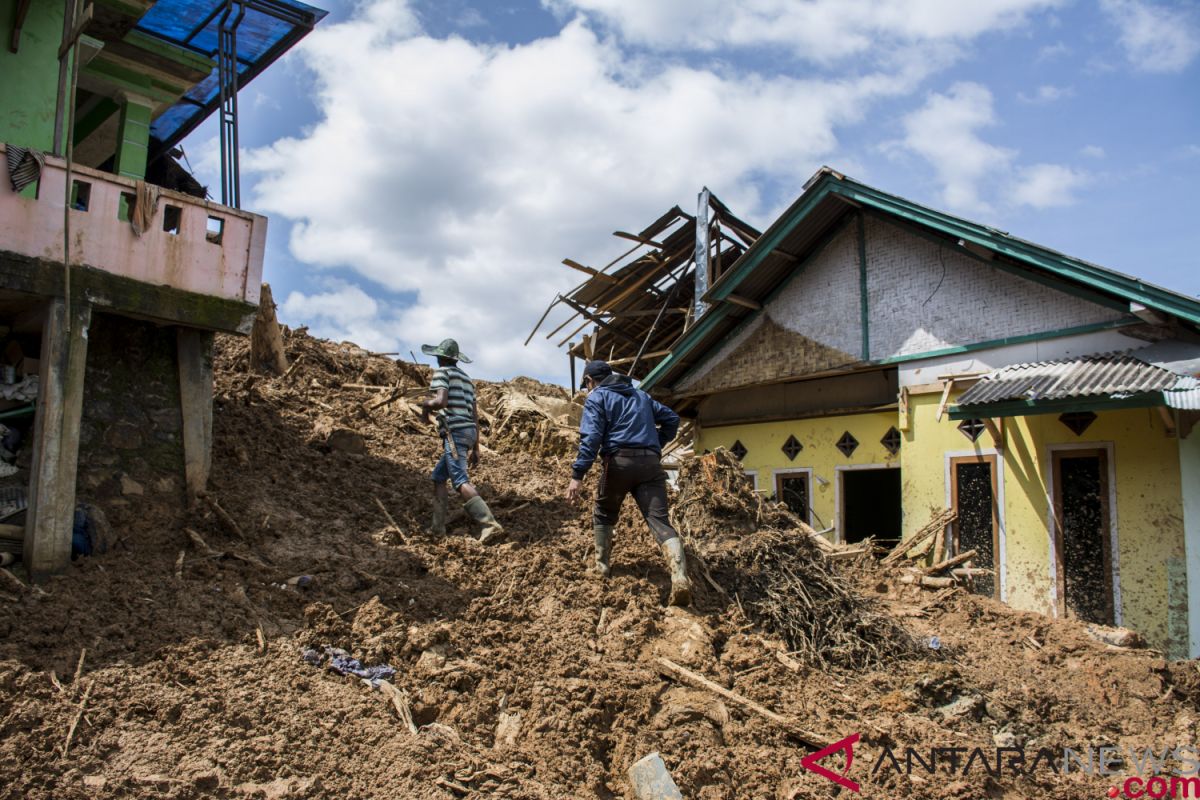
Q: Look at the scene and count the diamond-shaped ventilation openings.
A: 6